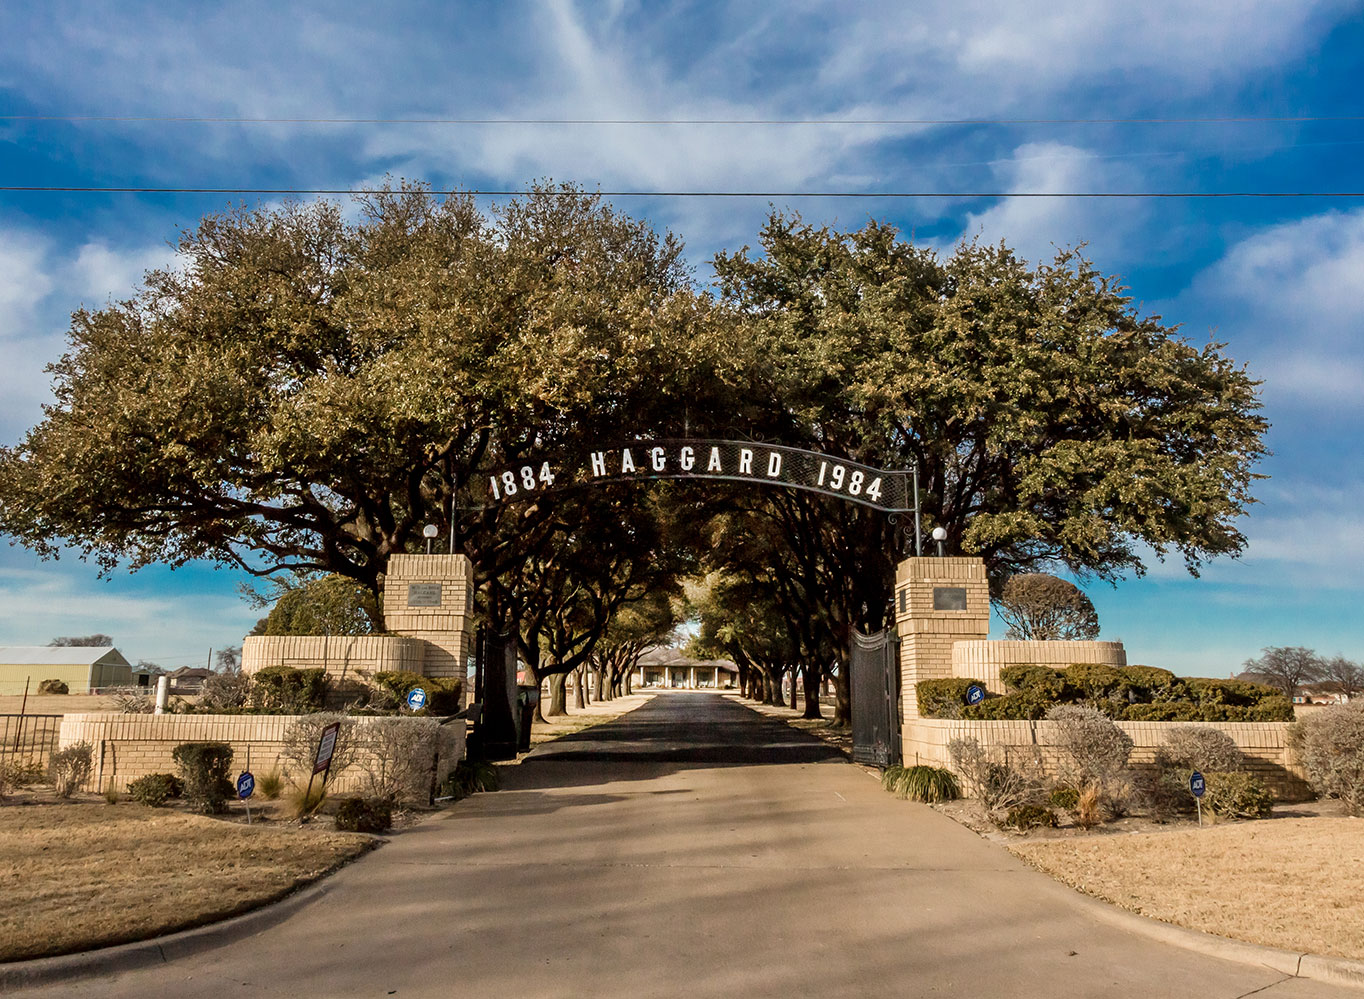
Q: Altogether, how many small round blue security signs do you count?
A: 4